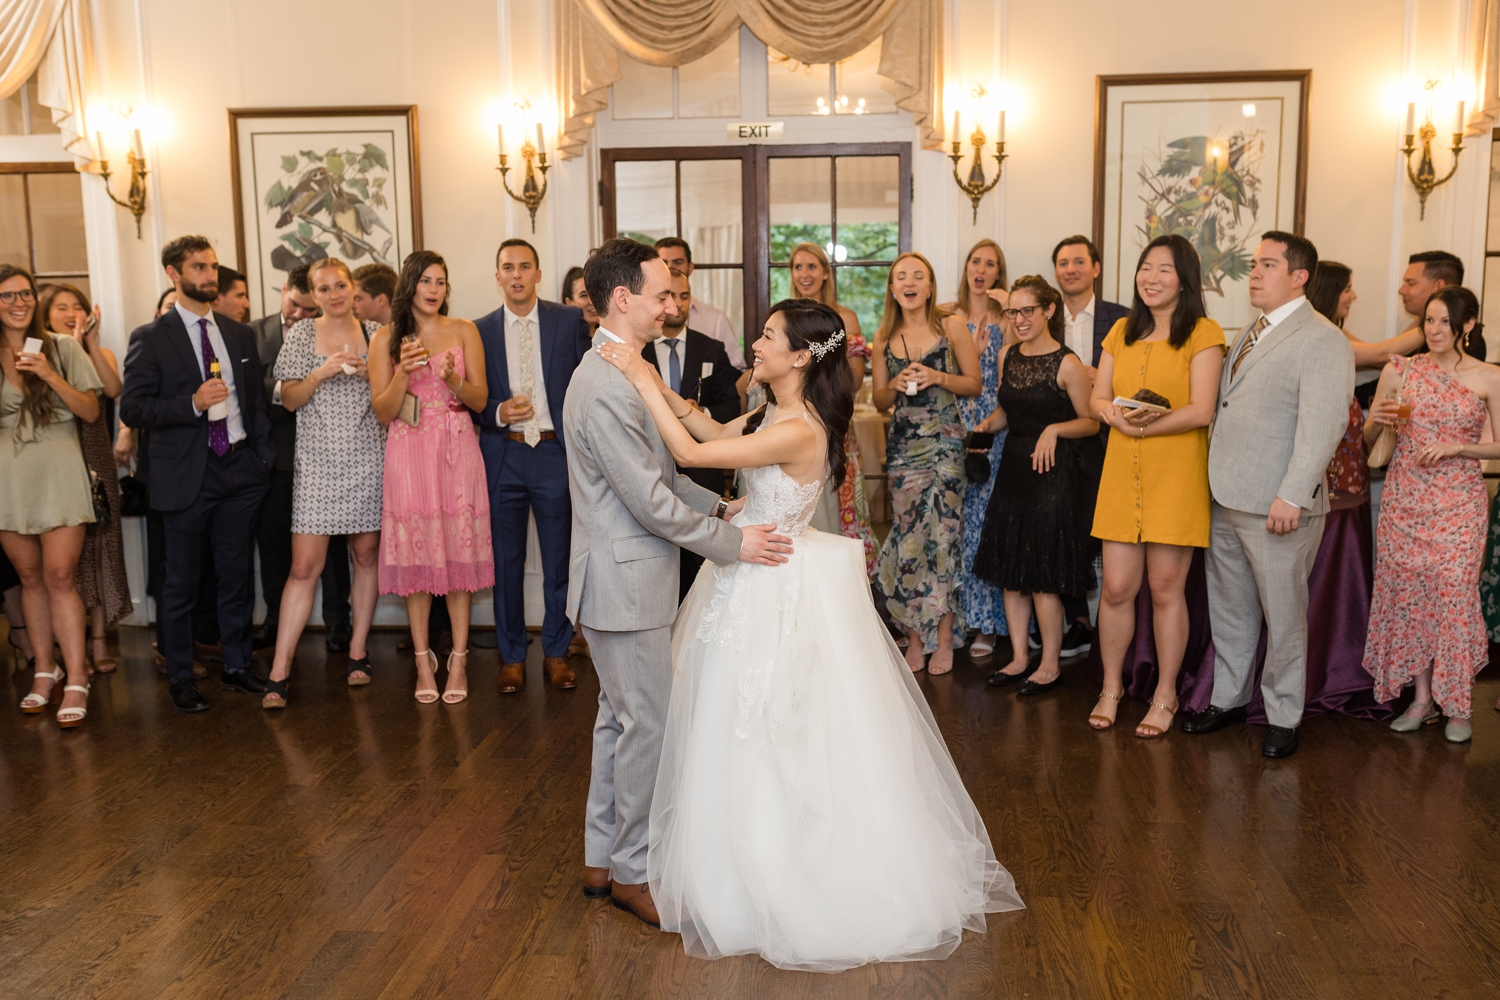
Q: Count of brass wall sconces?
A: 4